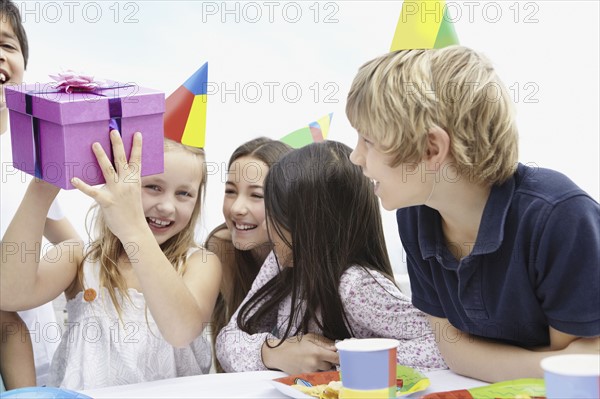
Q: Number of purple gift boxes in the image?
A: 1